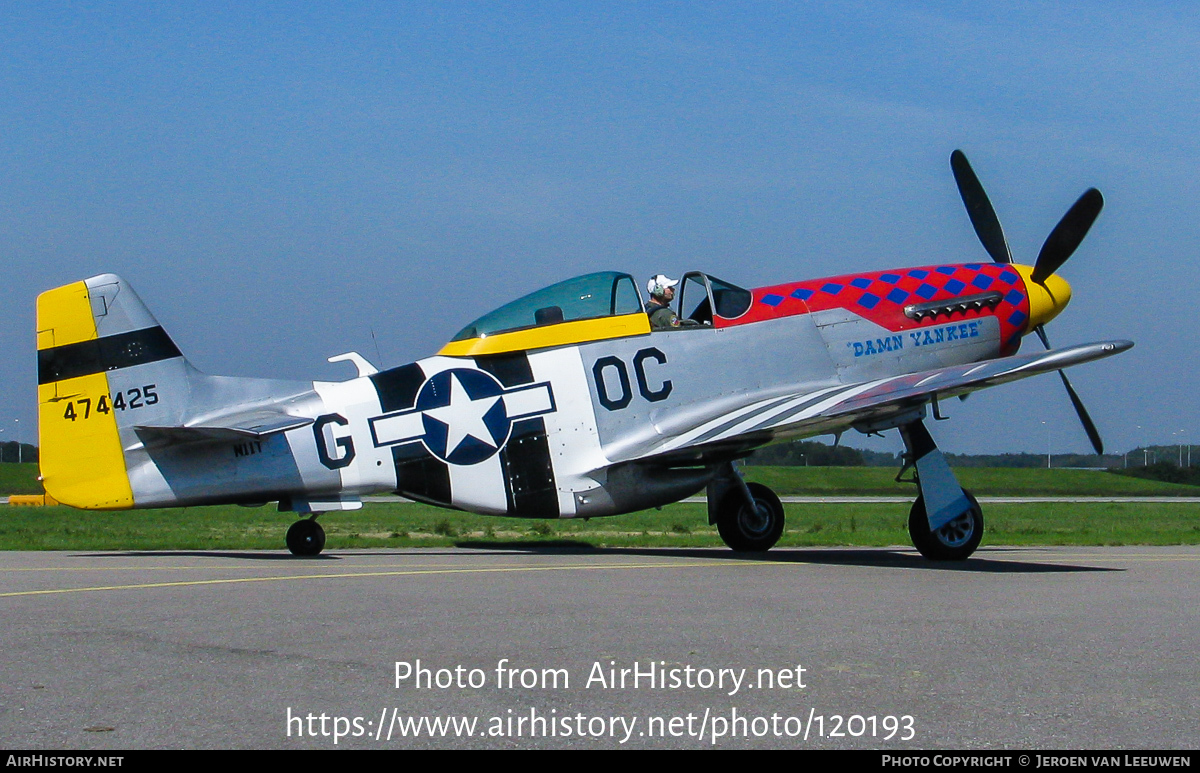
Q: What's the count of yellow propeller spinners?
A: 1